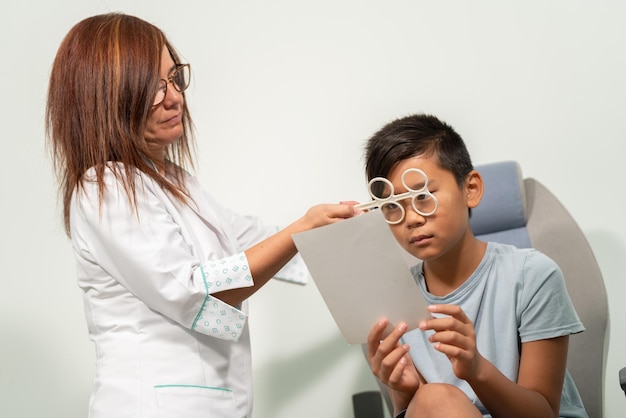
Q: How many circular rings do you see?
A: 4